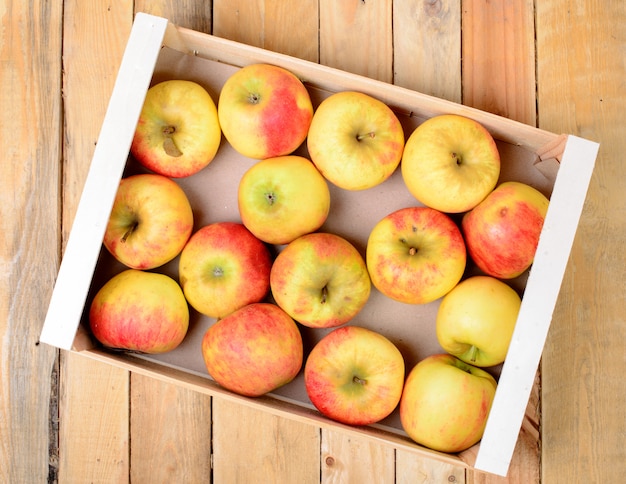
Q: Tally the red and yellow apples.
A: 15